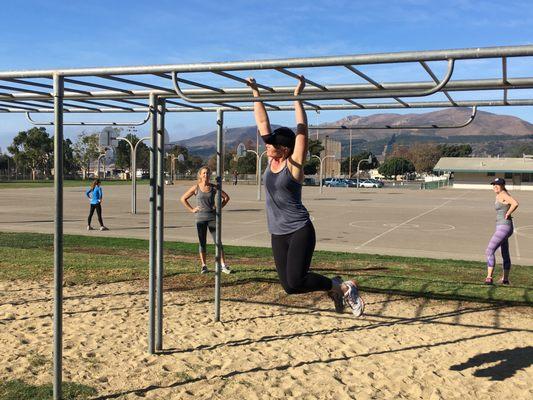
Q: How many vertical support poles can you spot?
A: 4